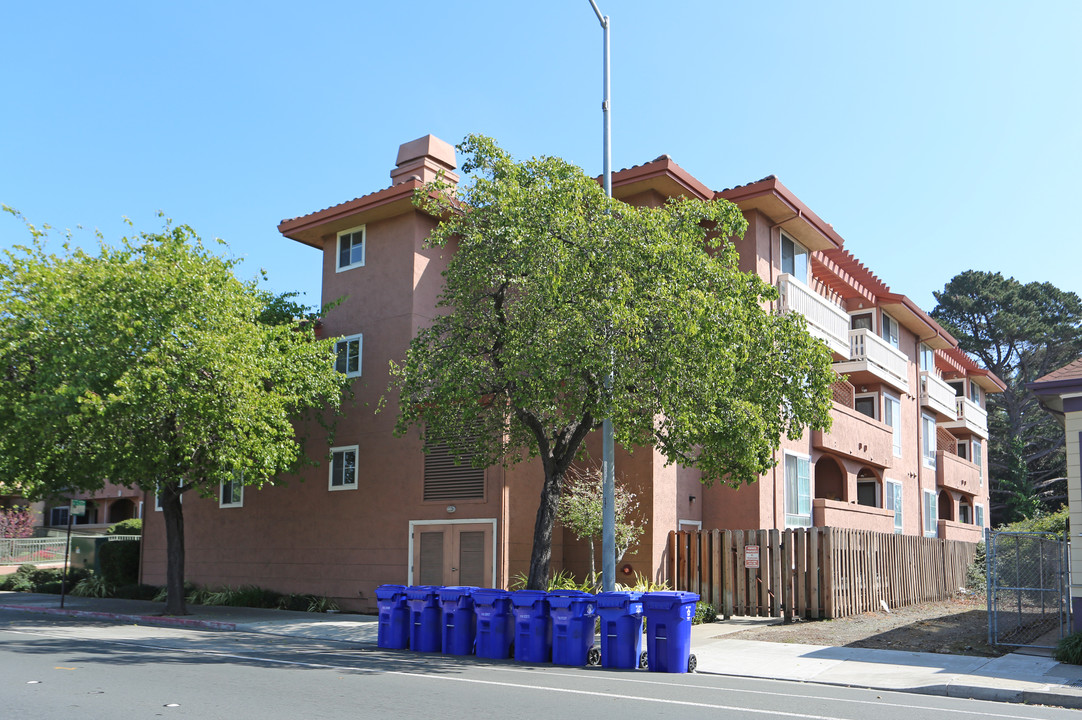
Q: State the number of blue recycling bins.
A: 8